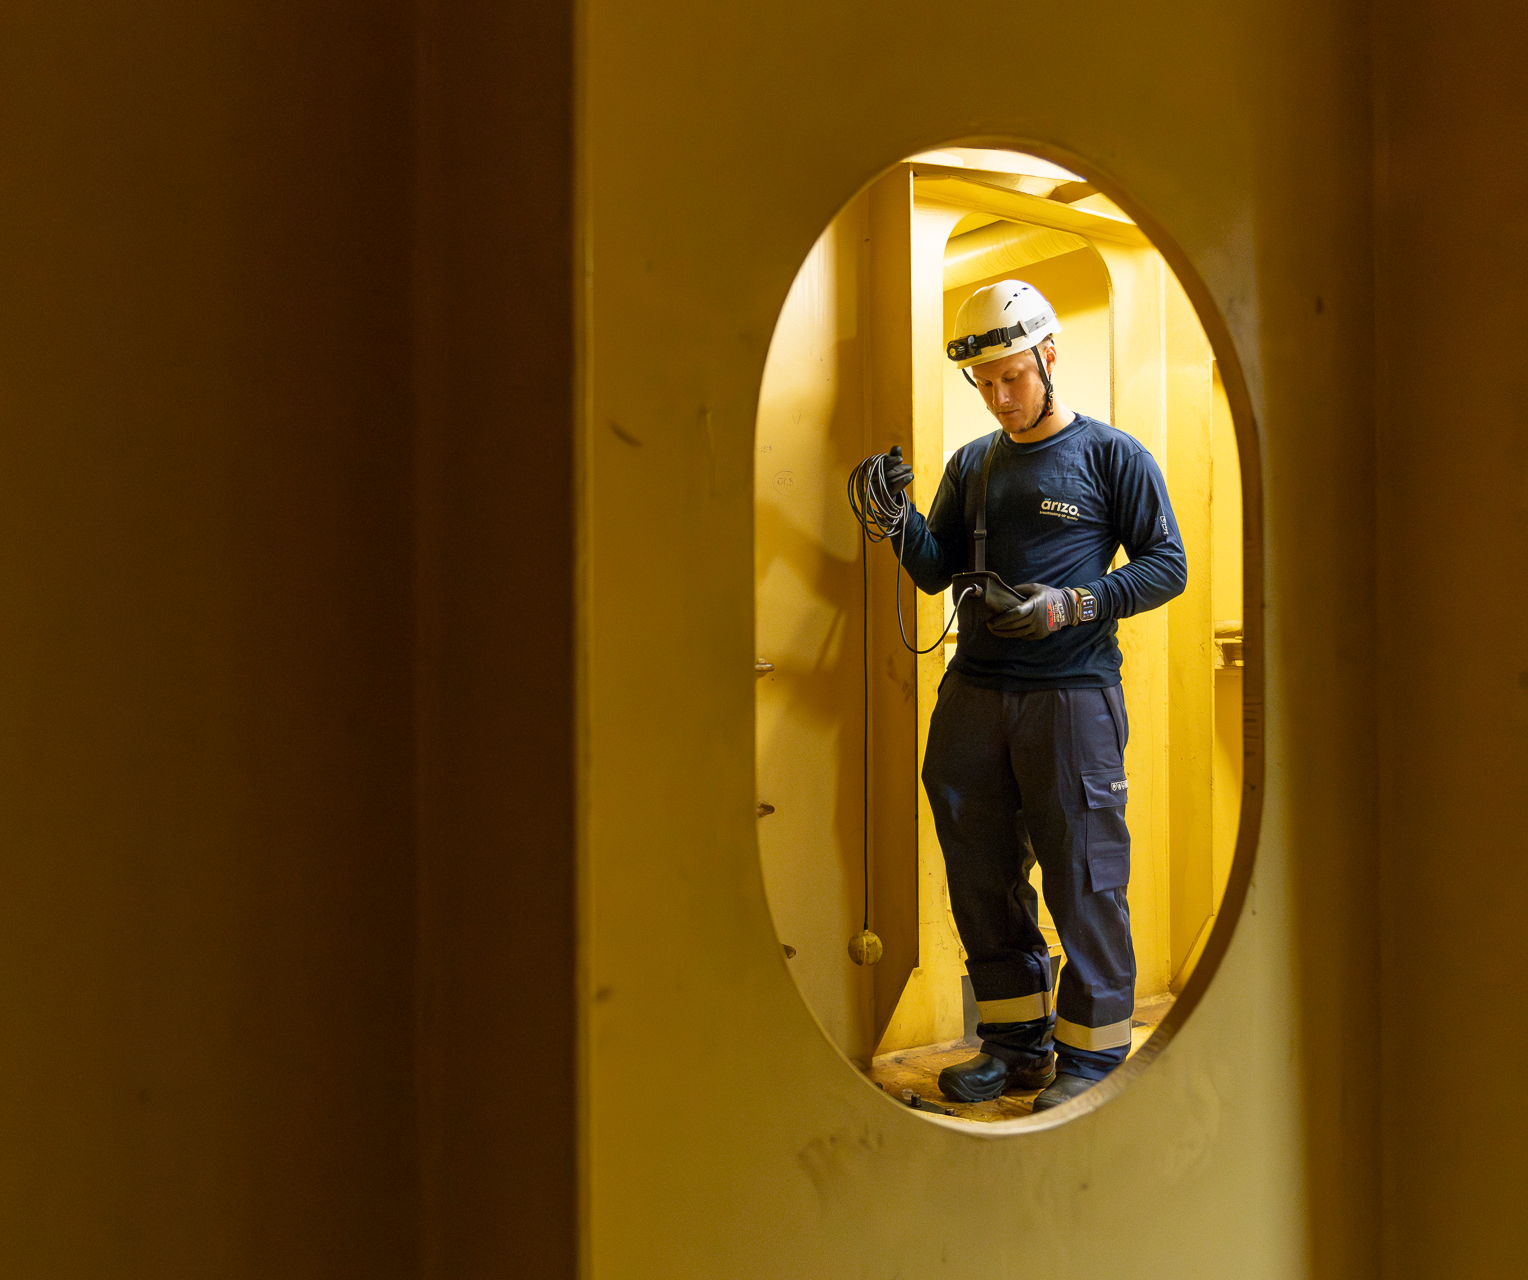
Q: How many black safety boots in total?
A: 2